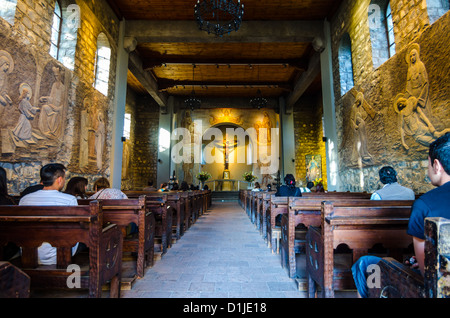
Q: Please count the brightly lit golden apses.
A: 1